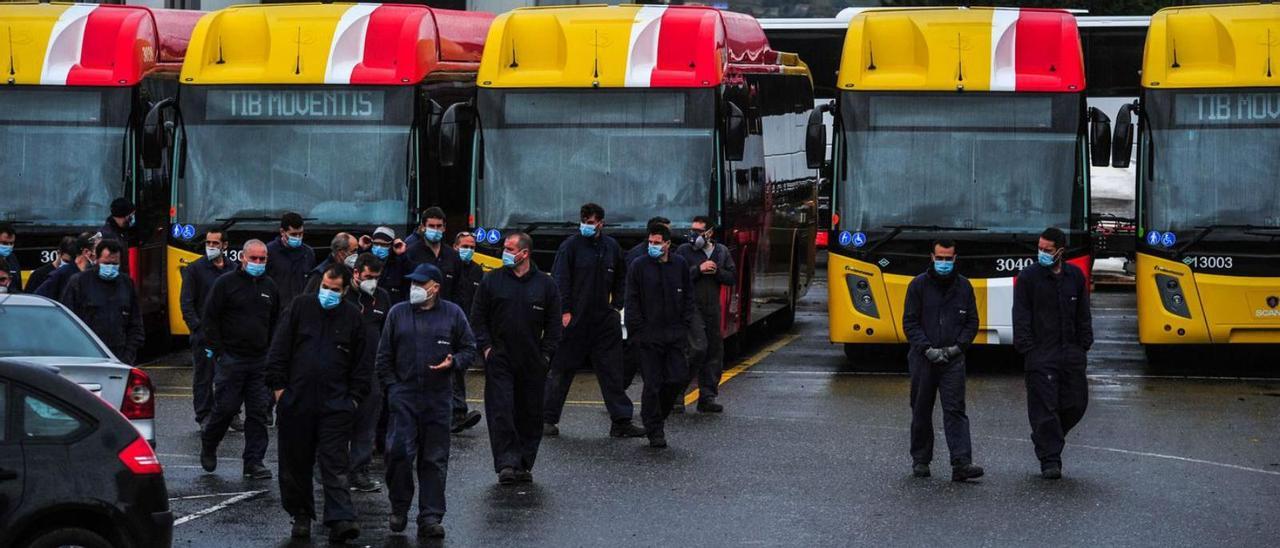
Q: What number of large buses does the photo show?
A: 5